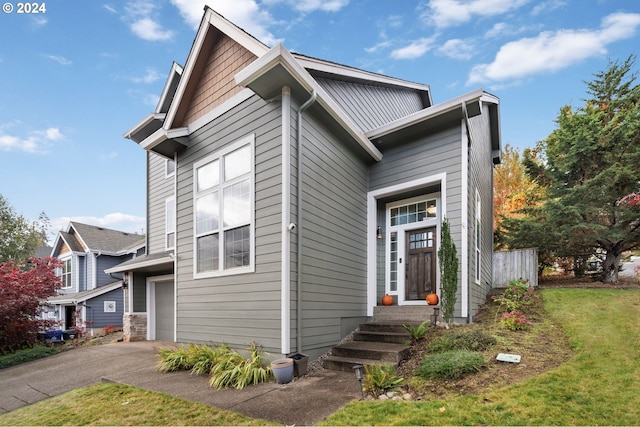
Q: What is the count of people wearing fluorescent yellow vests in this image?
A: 0